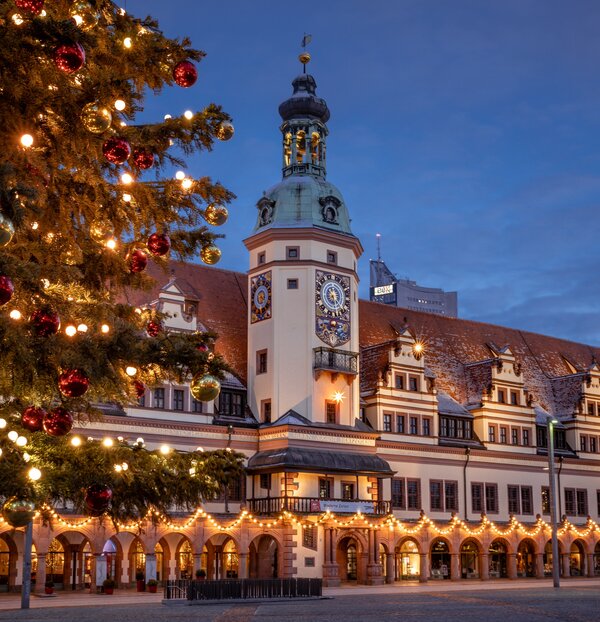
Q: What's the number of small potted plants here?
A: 5